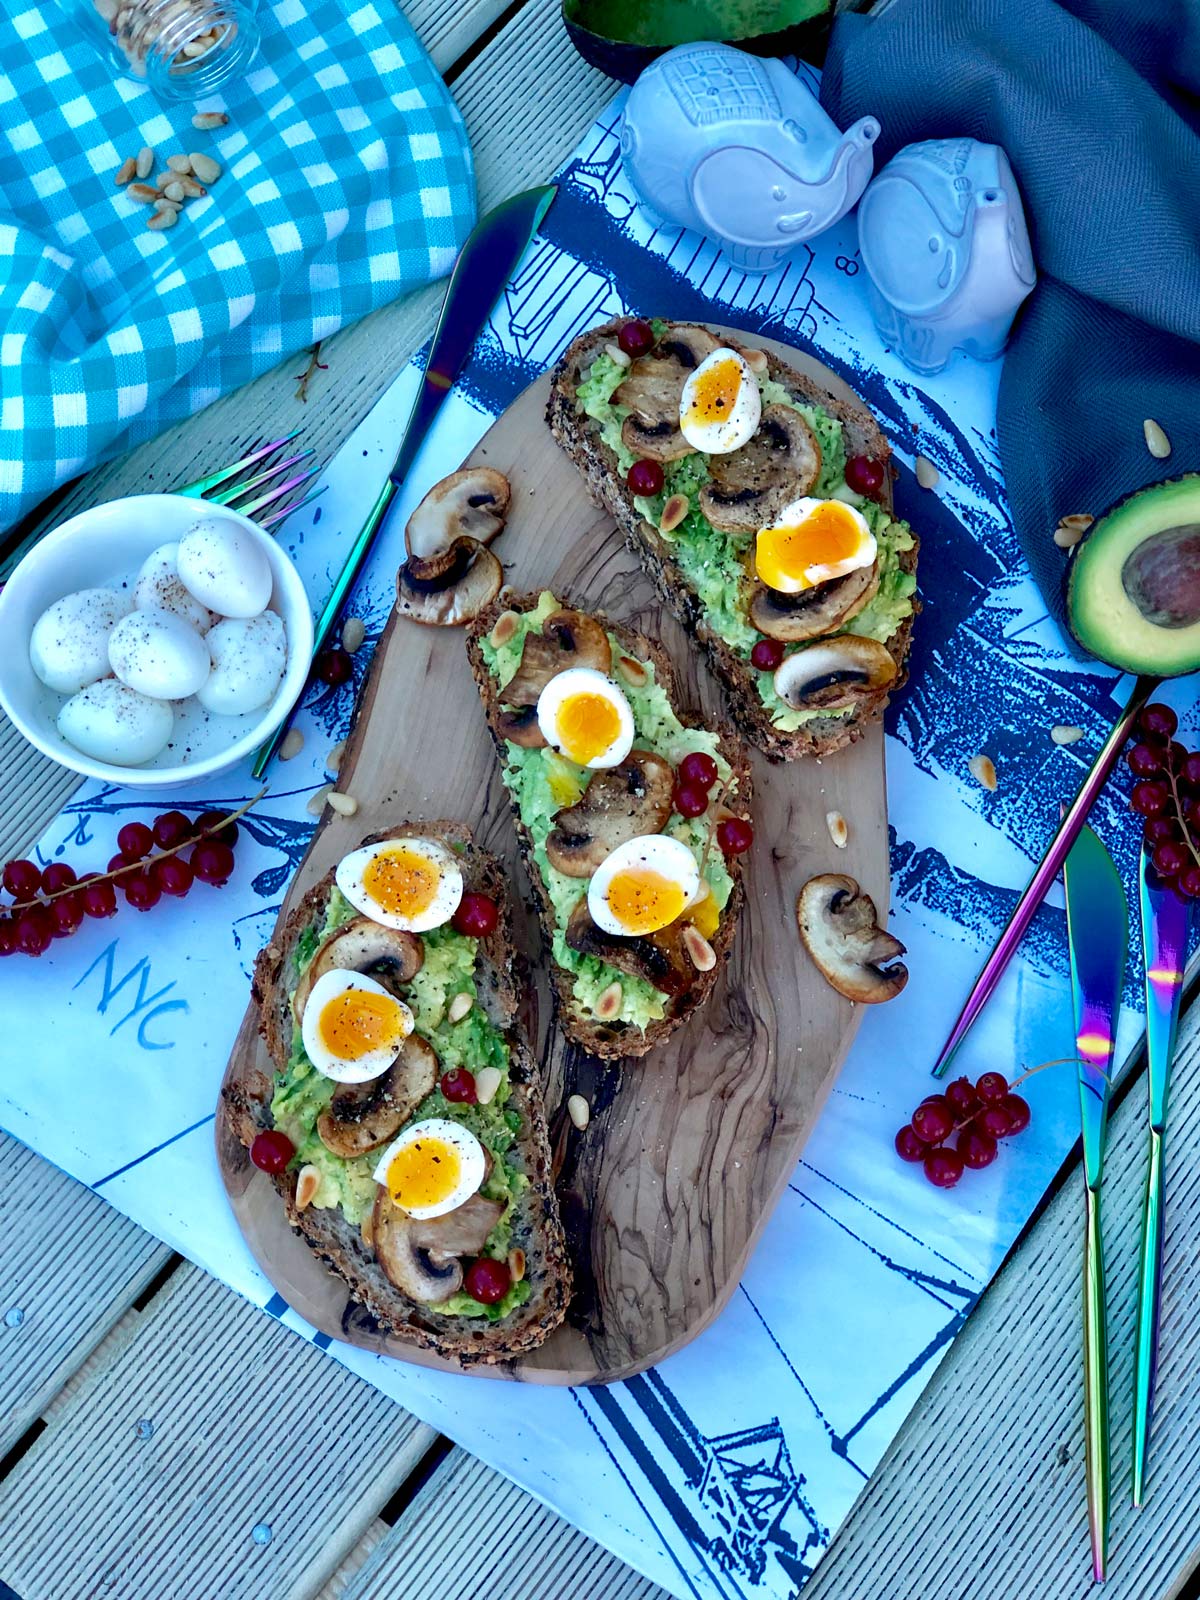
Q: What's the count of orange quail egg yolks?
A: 7